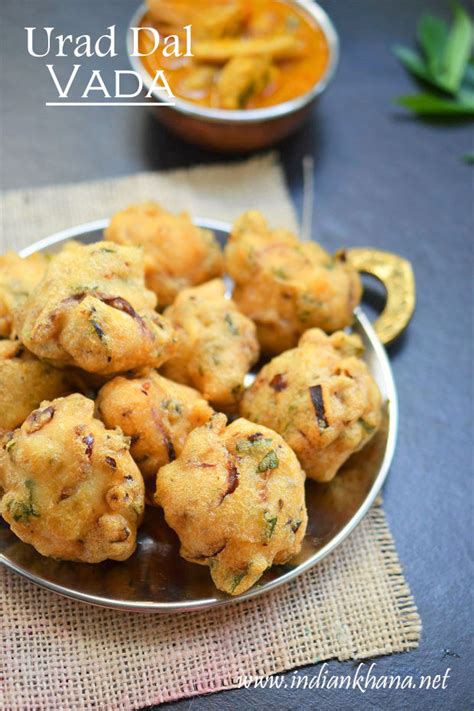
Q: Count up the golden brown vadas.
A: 10